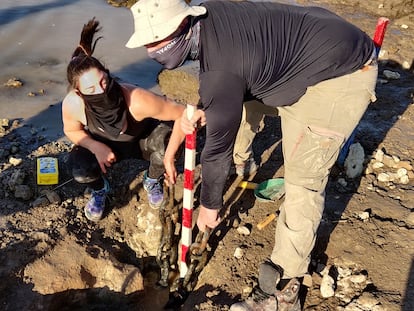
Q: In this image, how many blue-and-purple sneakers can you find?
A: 2